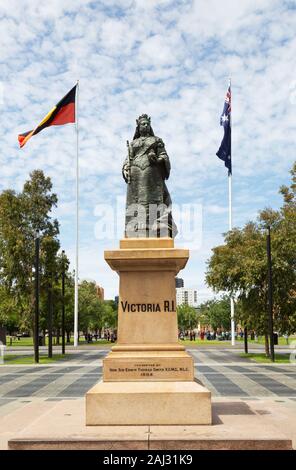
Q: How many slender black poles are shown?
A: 5